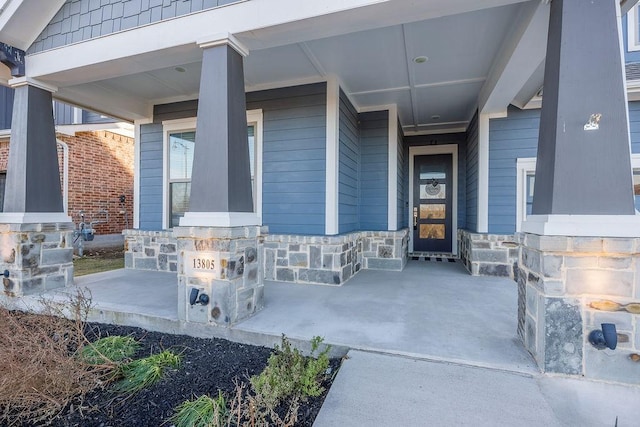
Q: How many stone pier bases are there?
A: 3